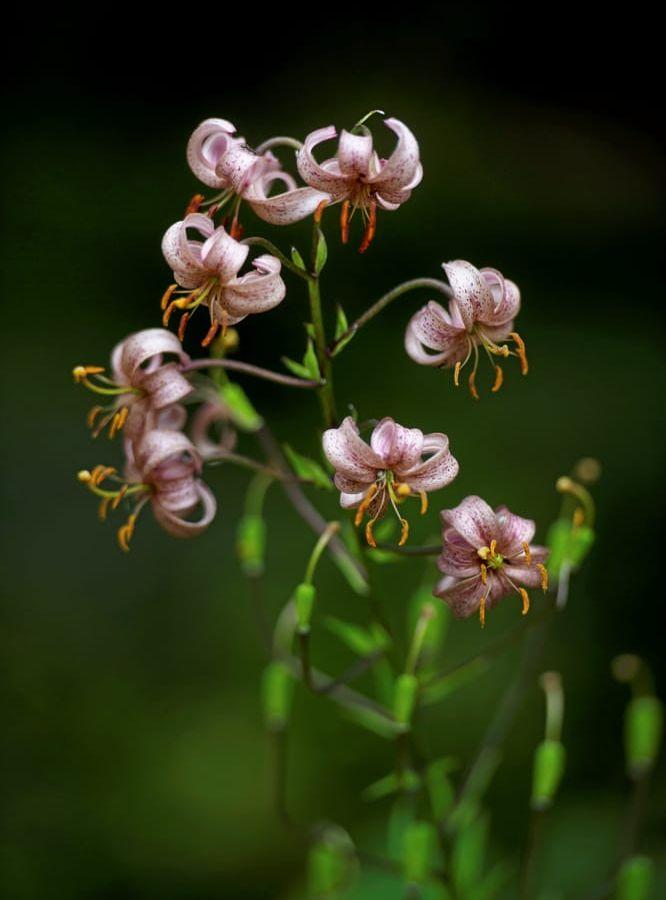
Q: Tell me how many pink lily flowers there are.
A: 8